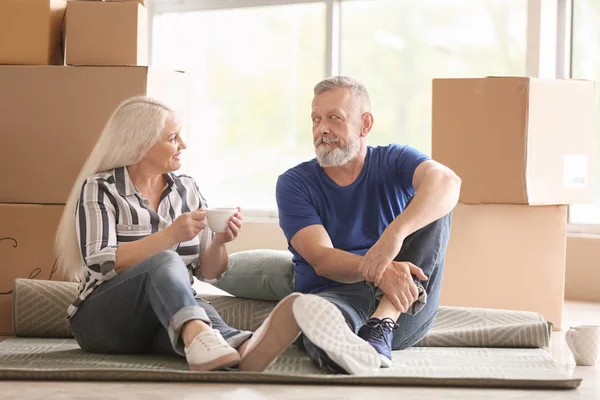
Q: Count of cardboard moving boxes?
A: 6